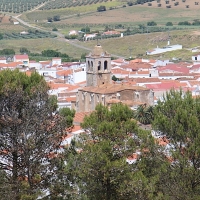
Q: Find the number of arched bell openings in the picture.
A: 4